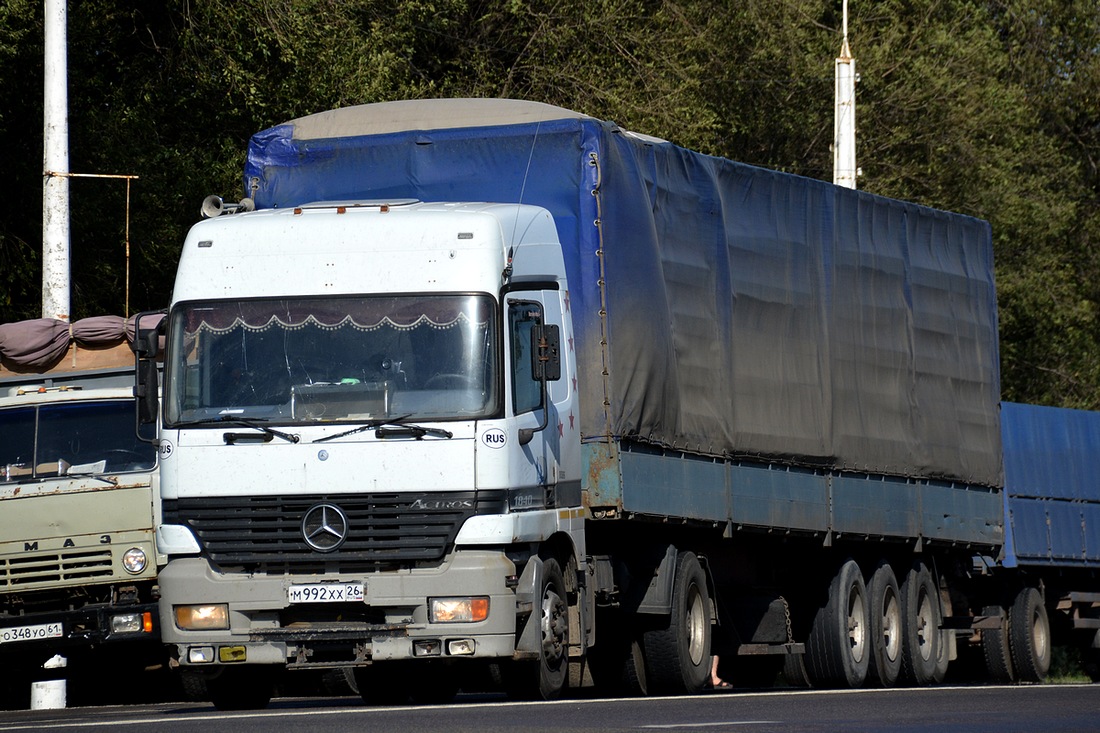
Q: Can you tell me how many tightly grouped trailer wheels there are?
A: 3